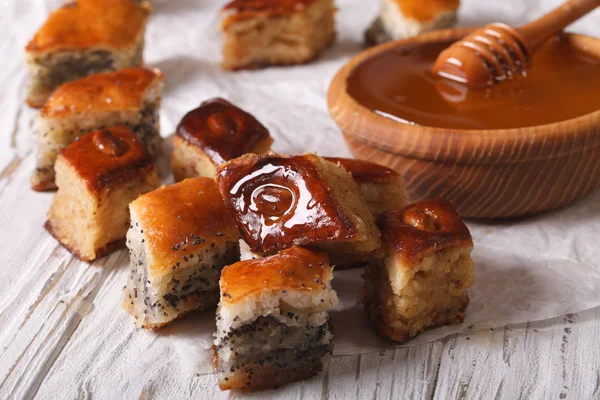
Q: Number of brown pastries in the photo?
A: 6